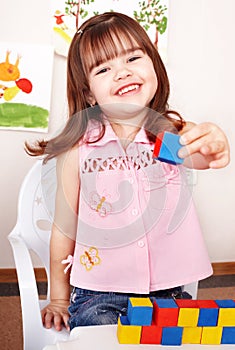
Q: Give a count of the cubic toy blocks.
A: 12